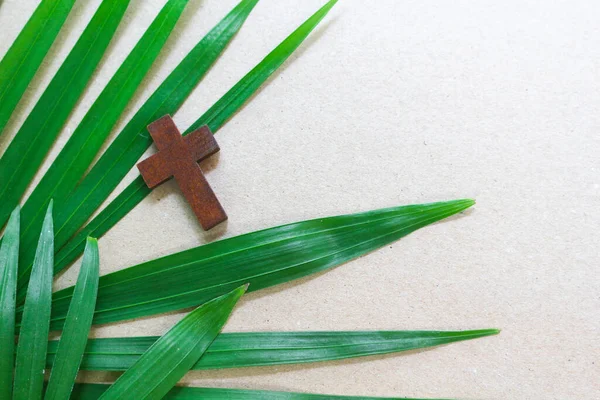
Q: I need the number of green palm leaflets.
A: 12